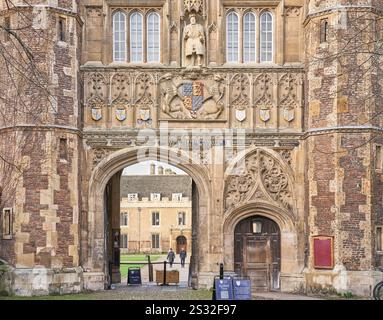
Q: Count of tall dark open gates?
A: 2